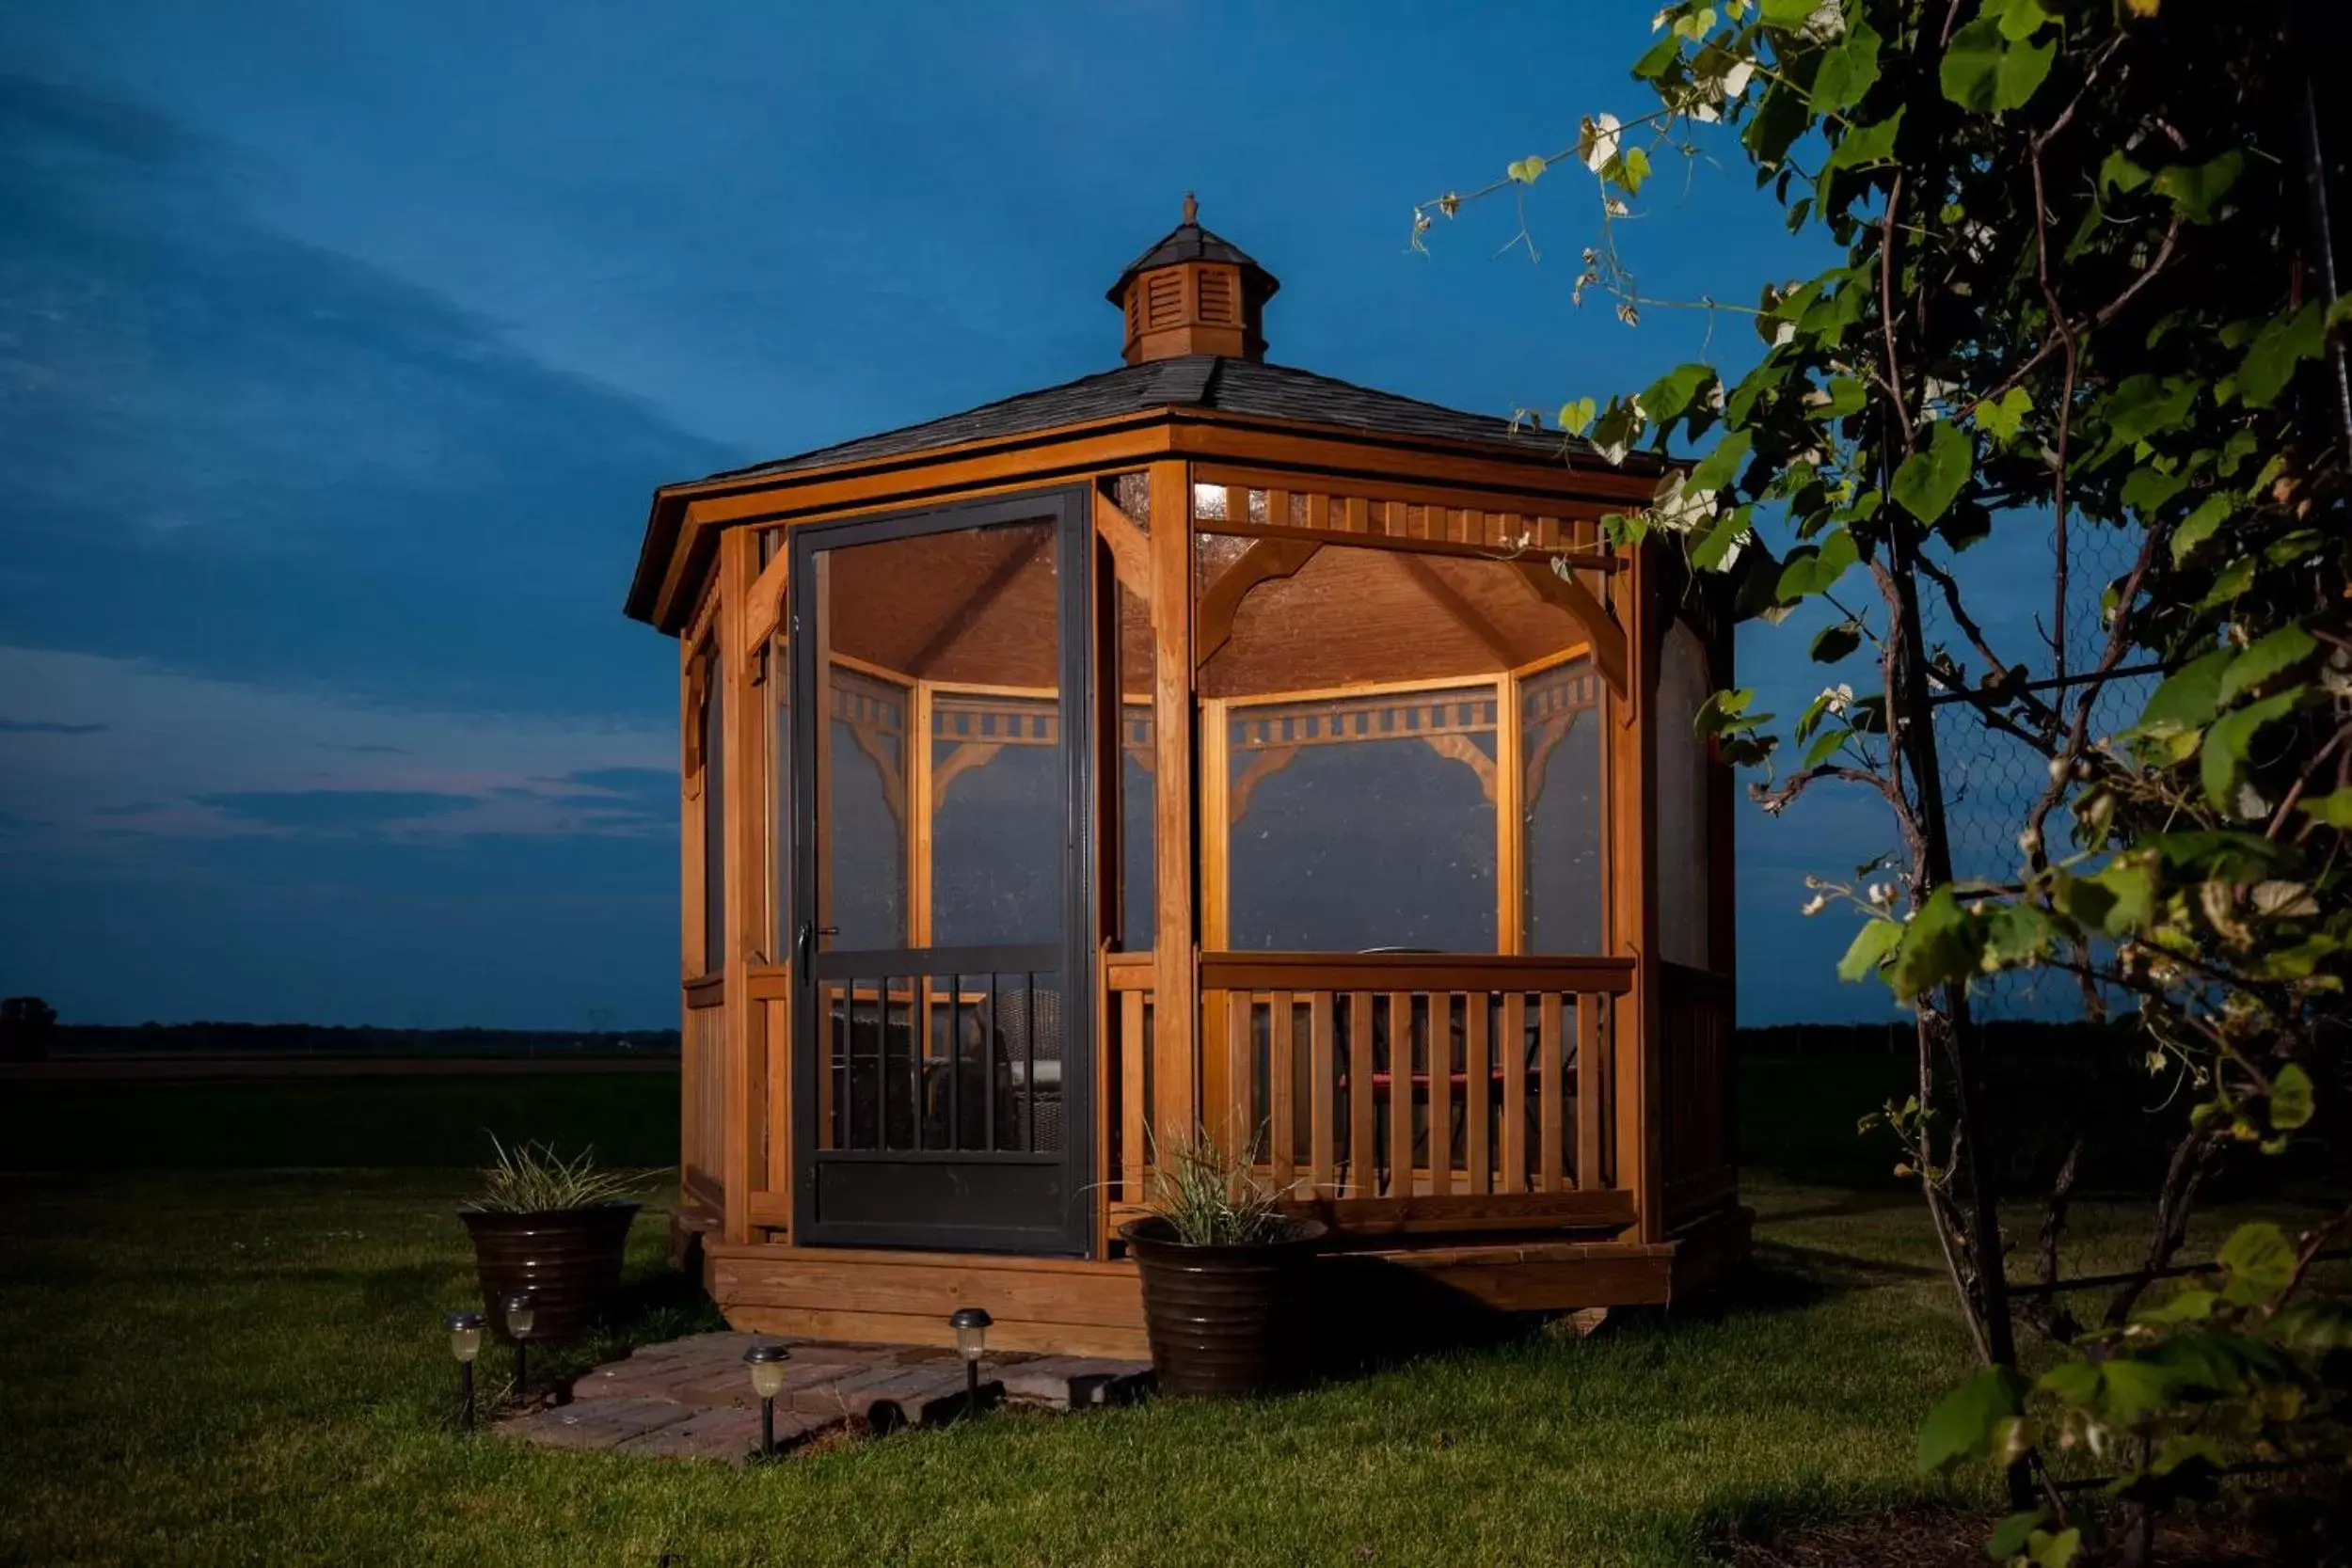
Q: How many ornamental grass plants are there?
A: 2